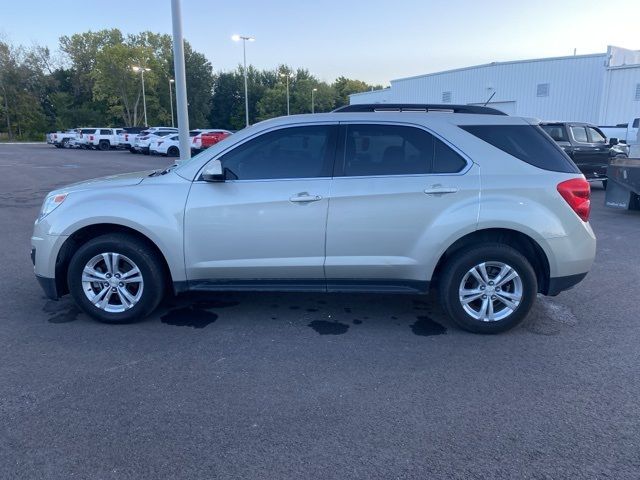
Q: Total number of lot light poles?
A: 6